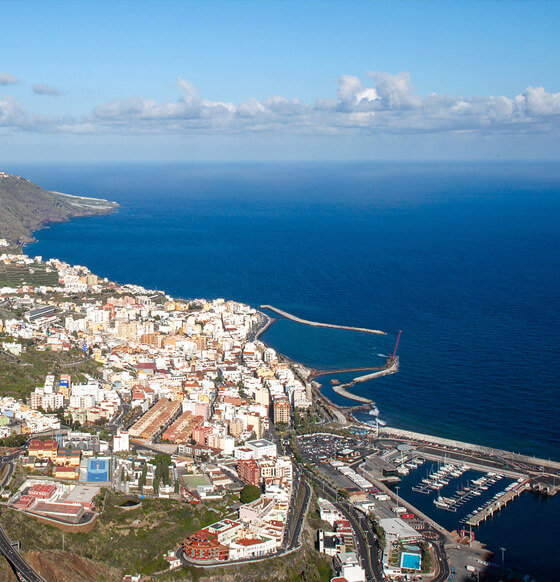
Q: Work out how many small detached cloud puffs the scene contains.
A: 2